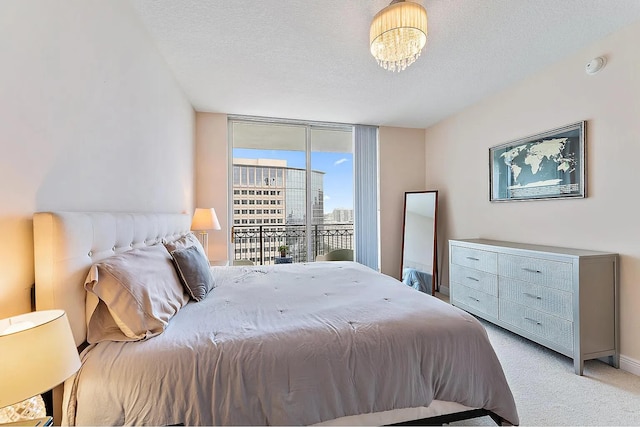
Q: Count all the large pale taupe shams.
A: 2